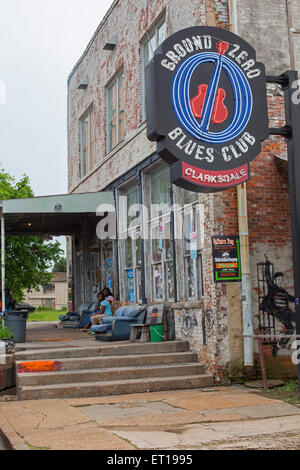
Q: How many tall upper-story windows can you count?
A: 3